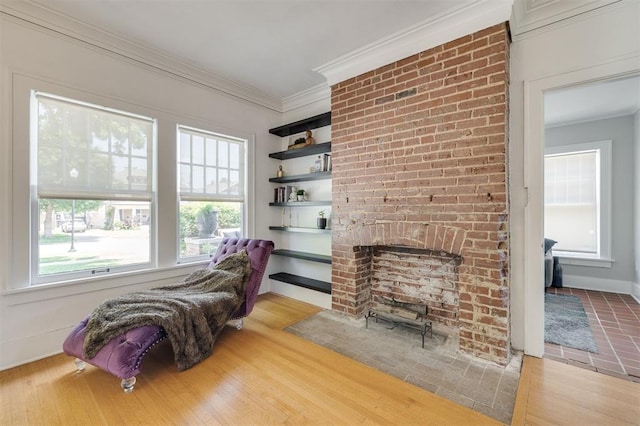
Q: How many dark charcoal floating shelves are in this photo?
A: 7